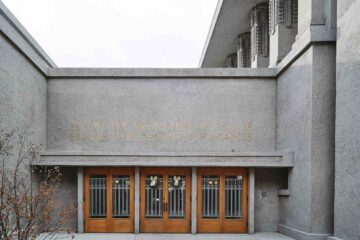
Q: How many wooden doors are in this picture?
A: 6